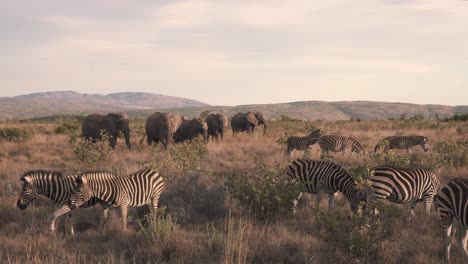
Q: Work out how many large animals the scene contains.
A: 13